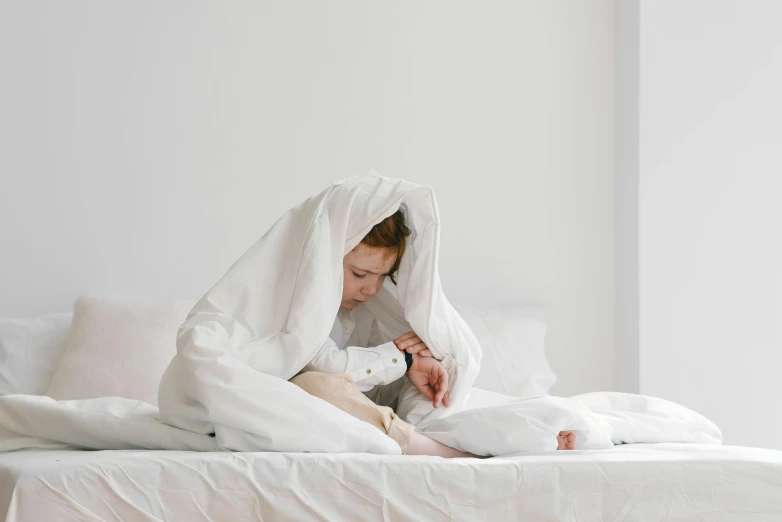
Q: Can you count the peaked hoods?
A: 0